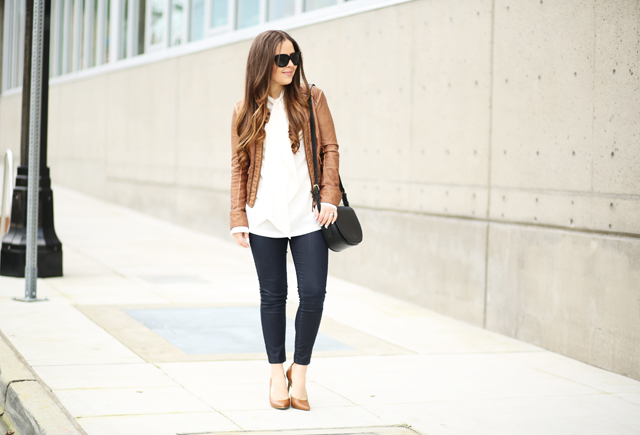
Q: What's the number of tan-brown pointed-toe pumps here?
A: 2